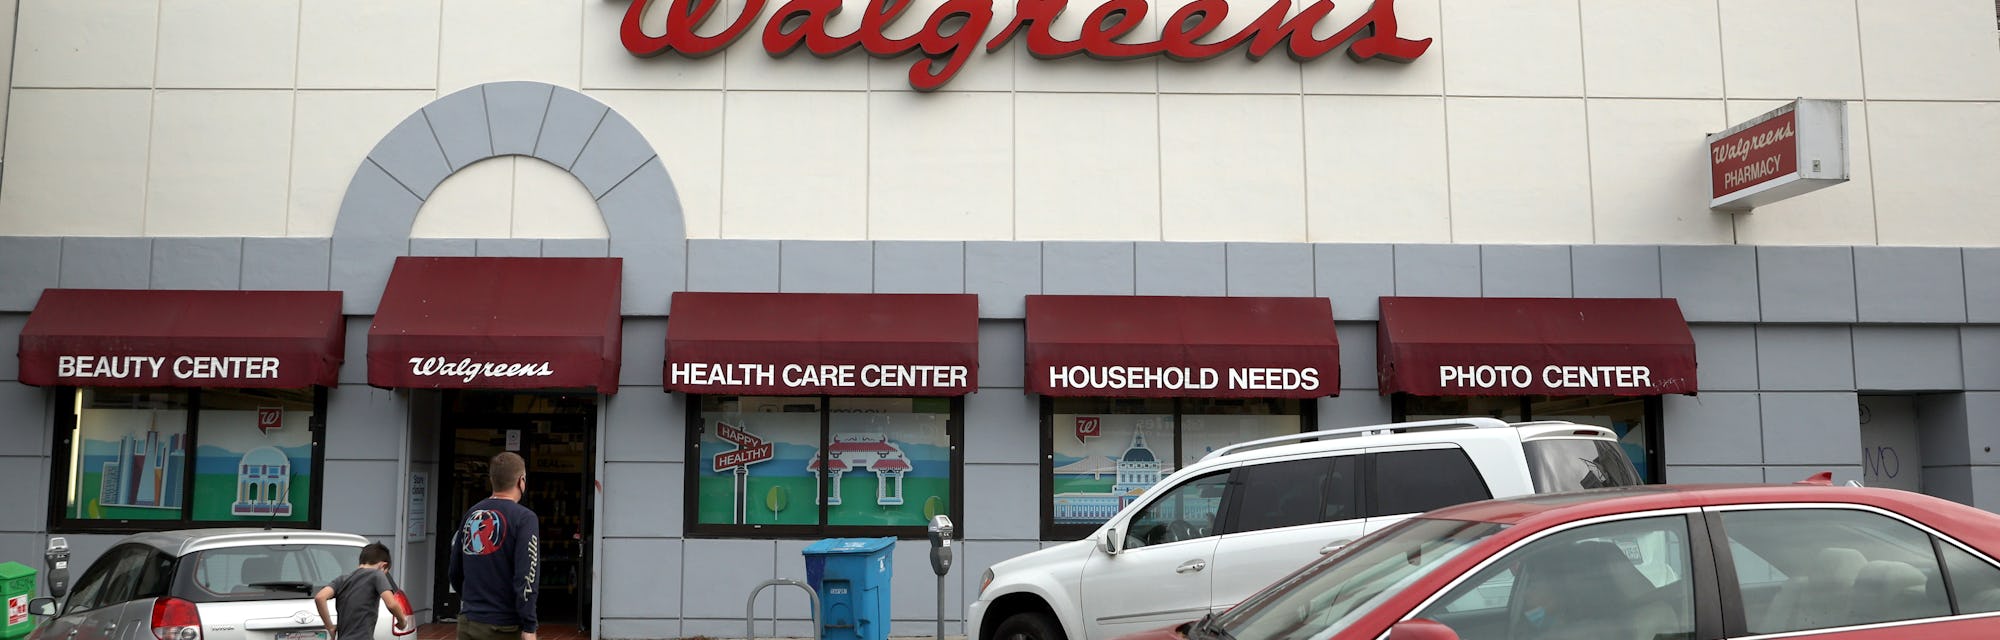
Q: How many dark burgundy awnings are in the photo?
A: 5